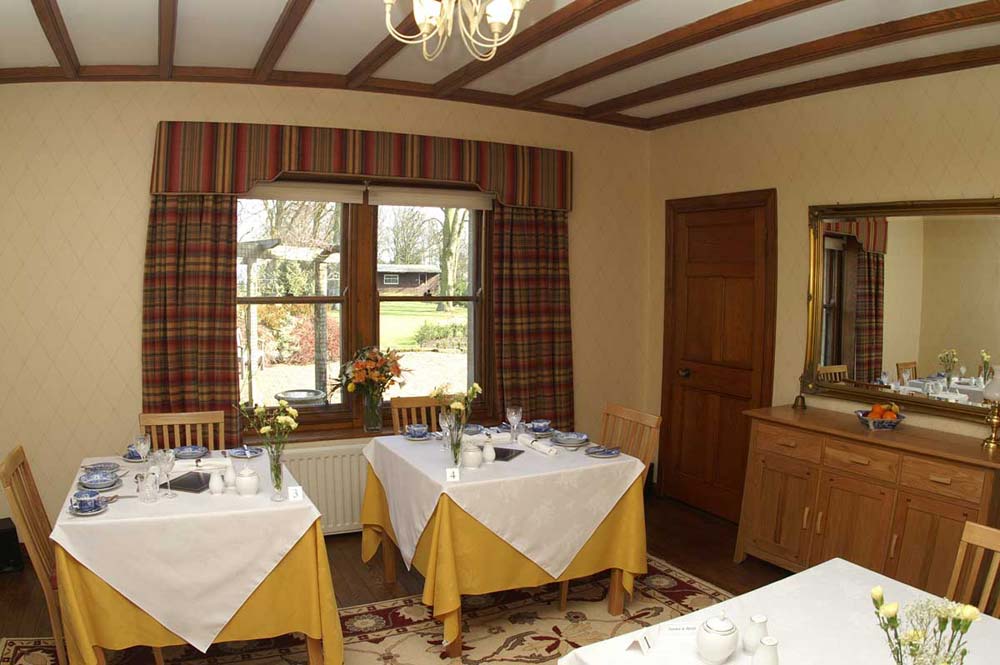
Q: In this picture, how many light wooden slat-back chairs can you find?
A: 5